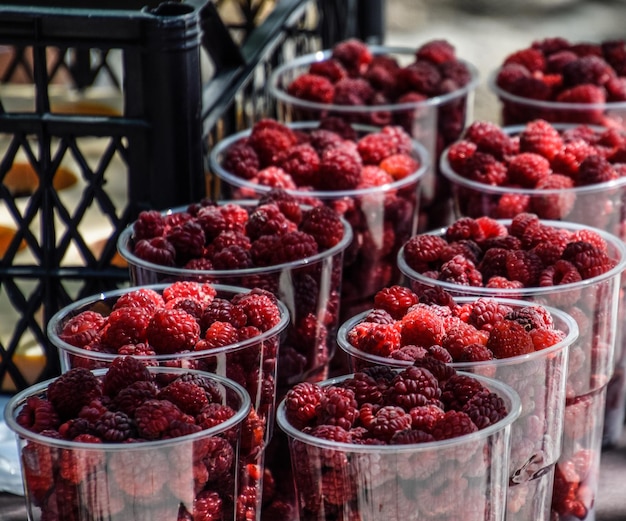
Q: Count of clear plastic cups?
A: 10